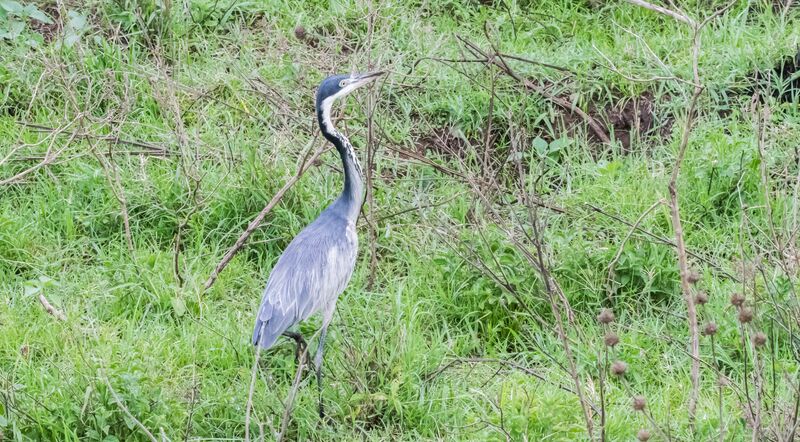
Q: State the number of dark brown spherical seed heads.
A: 11